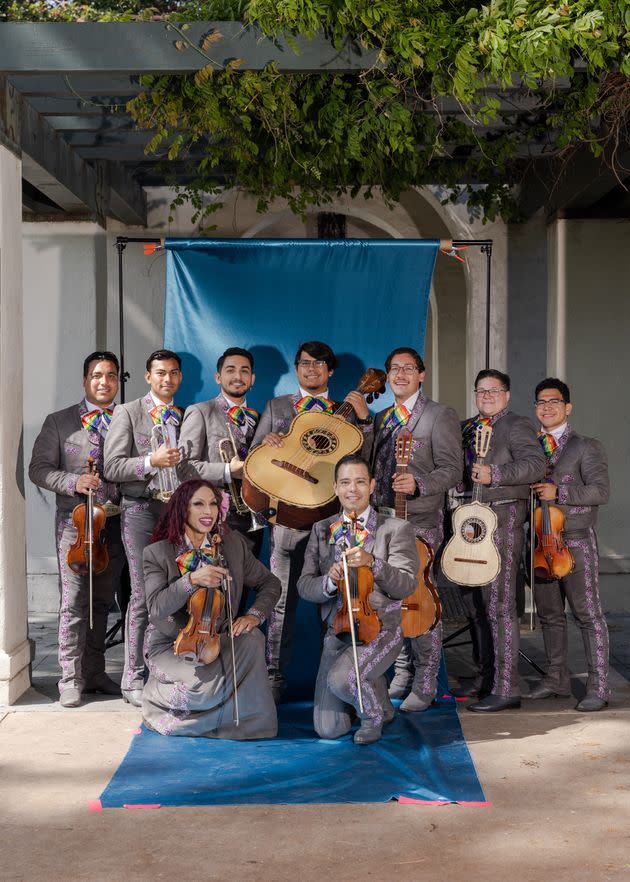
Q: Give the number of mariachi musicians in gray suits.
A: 9